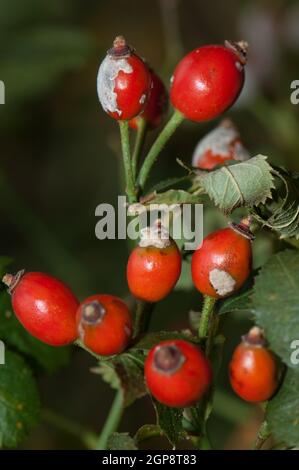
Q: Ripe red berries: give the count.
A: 10